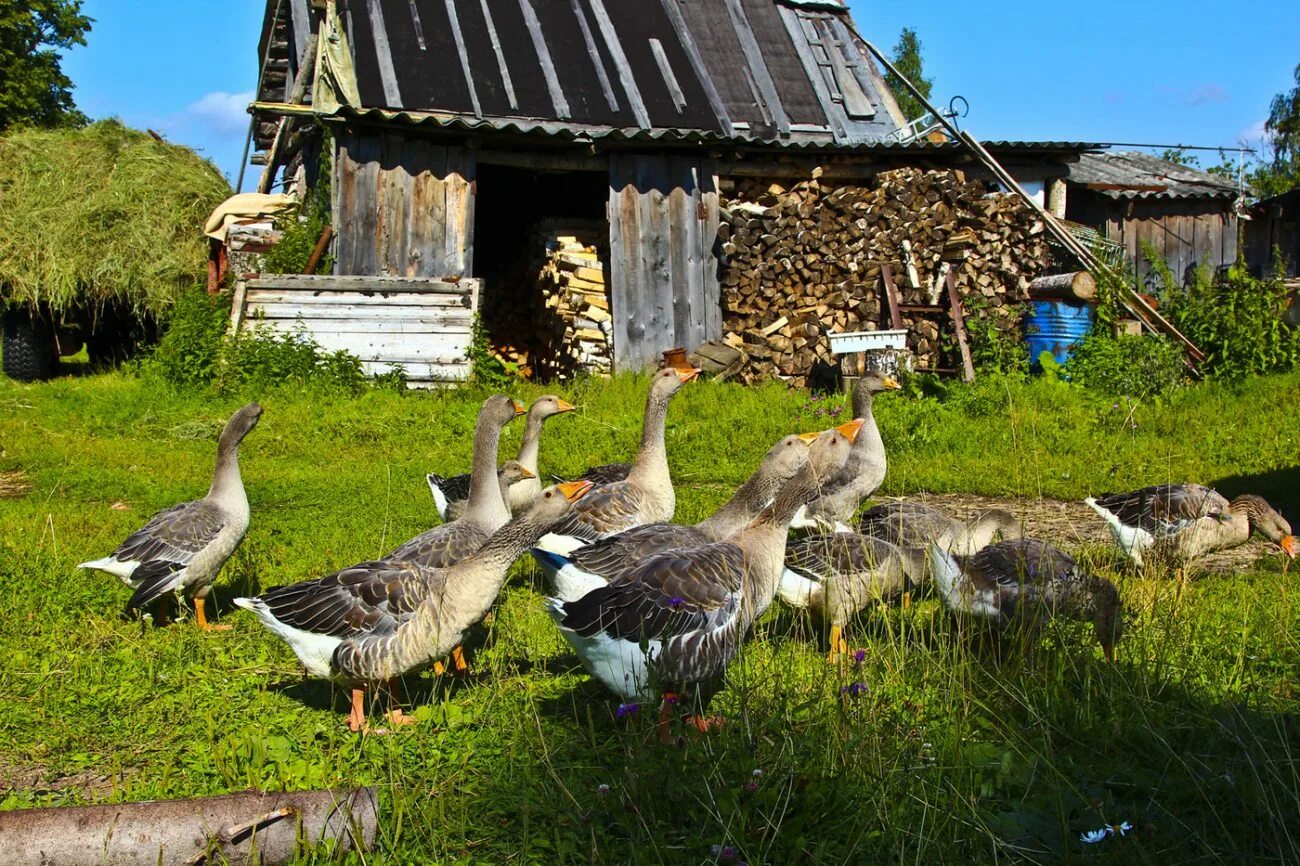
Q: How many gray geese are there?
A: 13